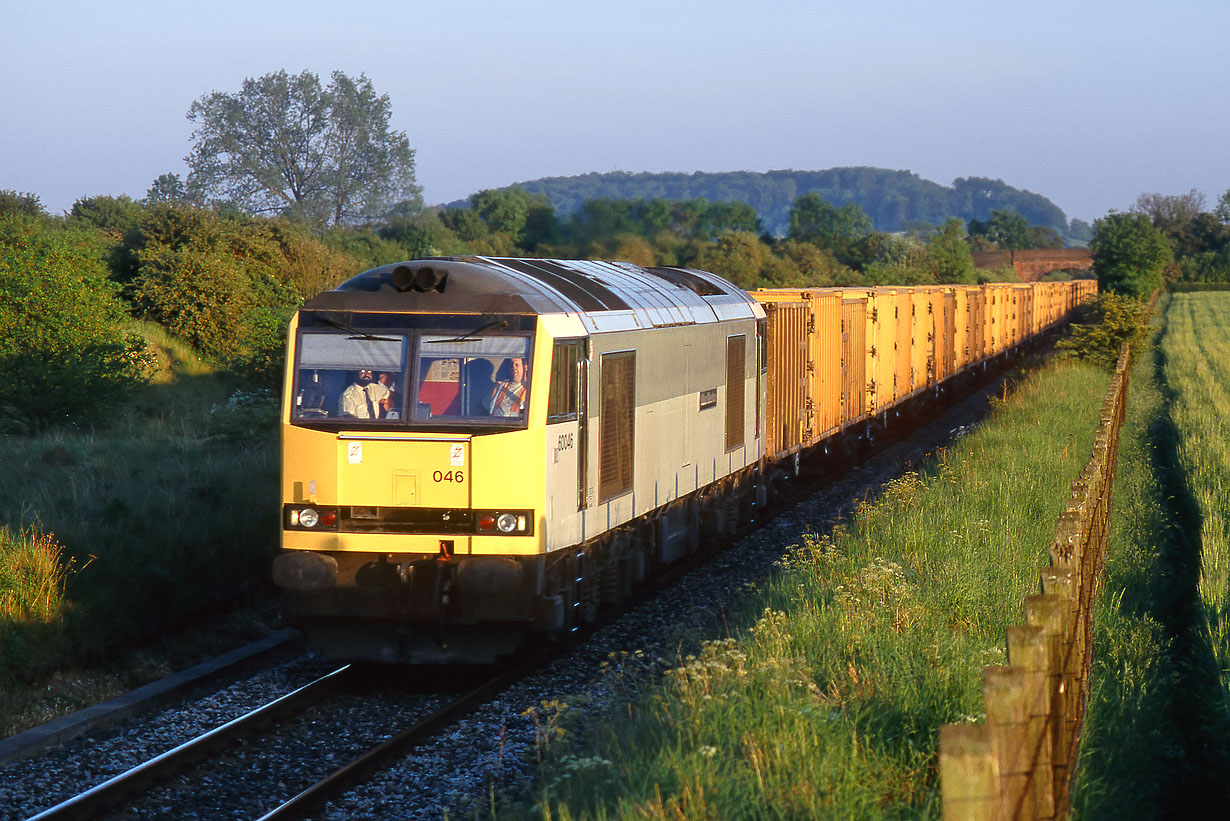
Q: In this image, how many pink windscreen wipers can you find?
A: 0